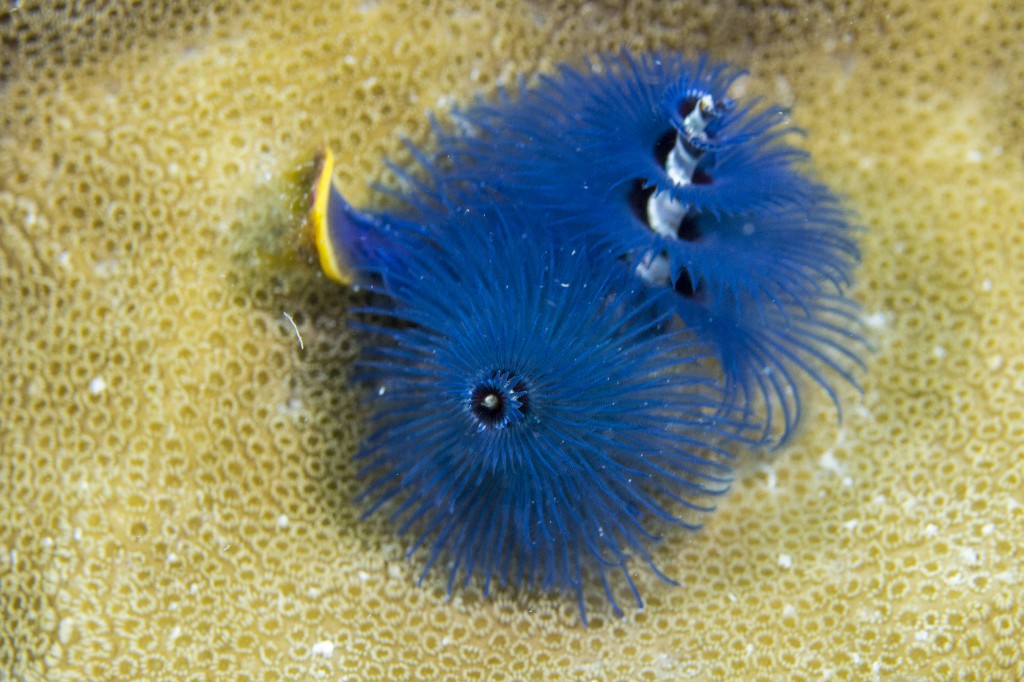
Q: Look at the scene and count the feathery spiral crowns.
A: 2